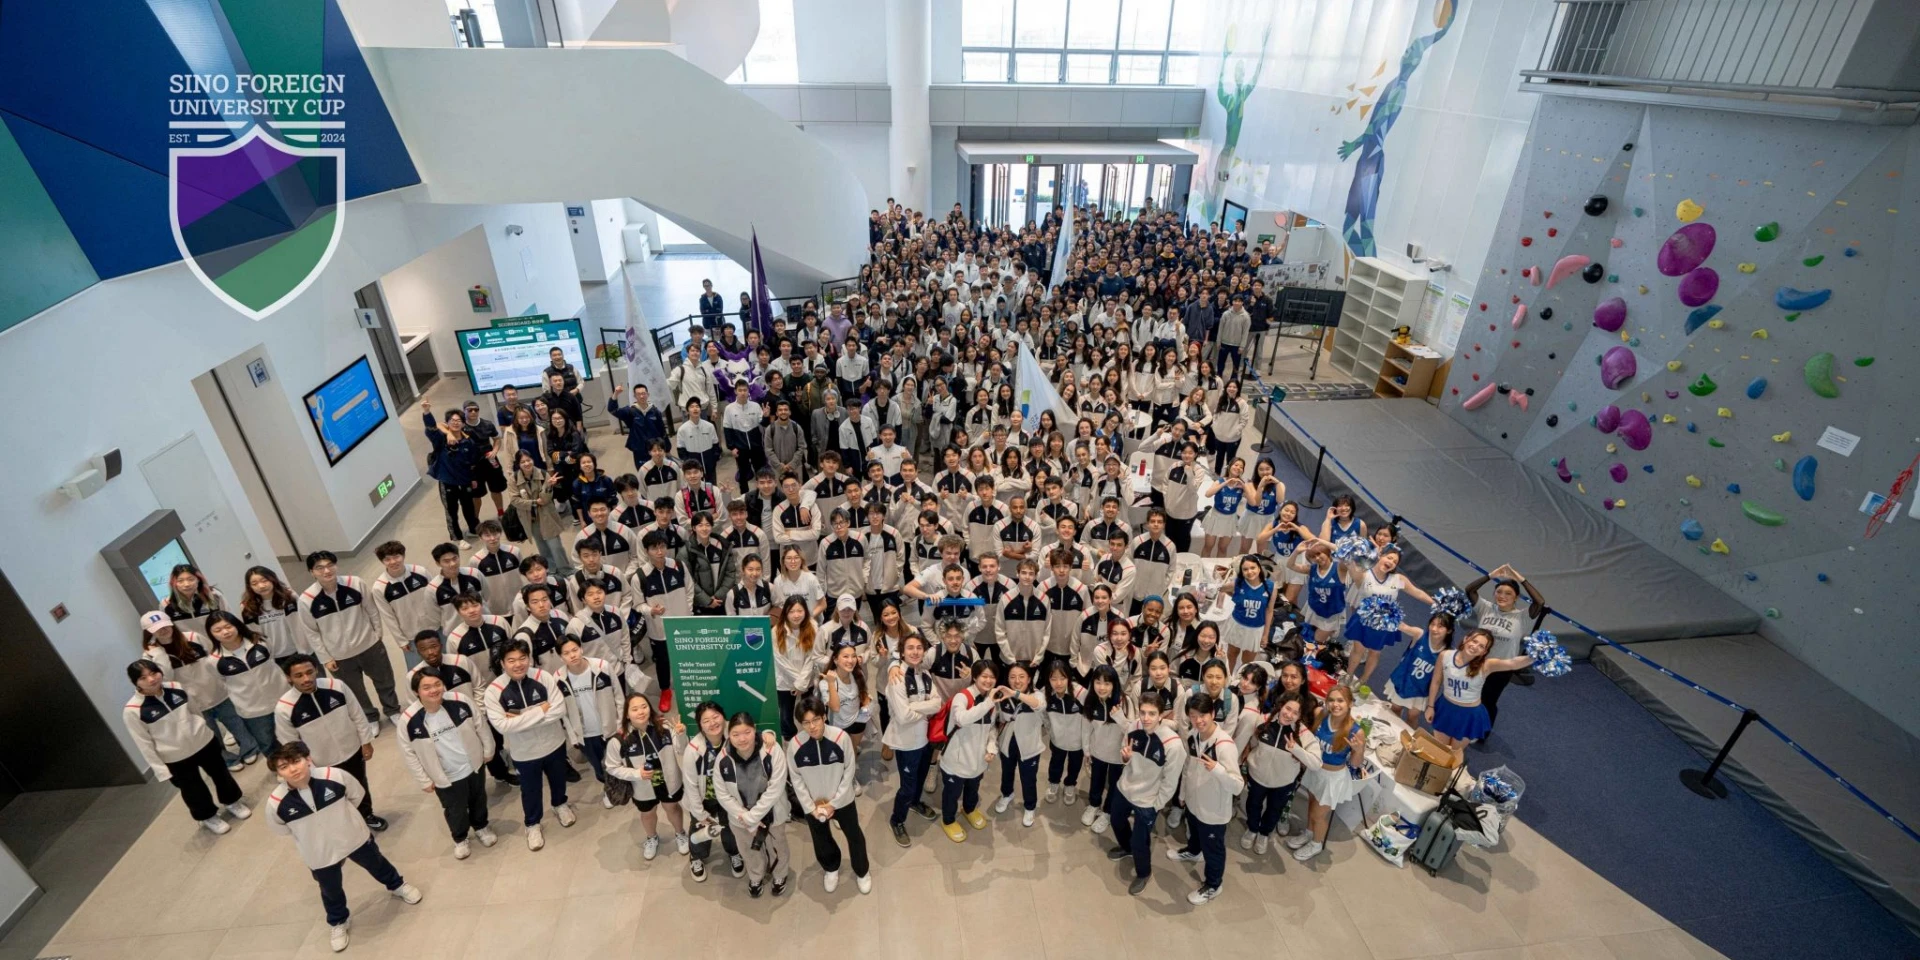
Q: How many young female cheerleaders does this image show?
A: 11